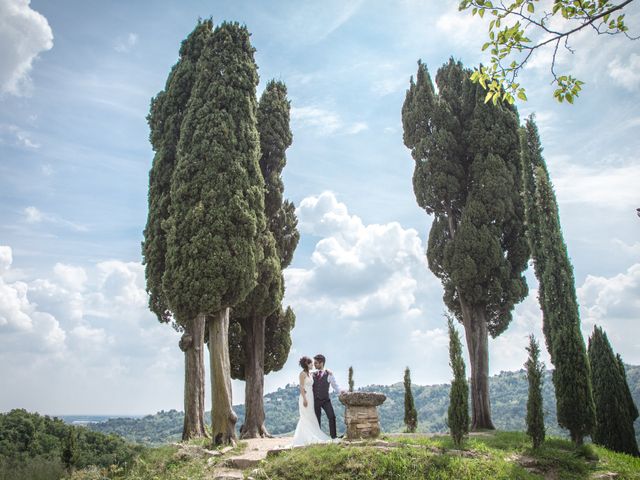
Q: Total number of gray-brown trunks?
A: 4